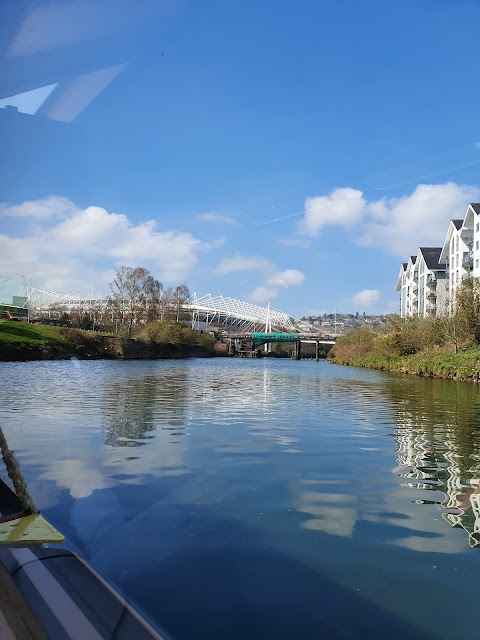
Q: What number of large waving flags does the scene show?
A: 0